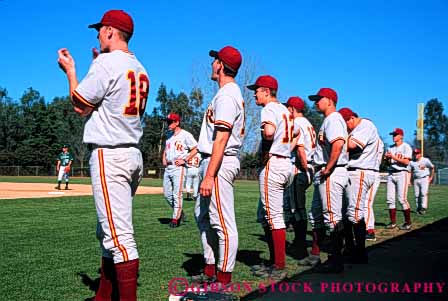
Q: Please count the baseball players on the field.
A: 12